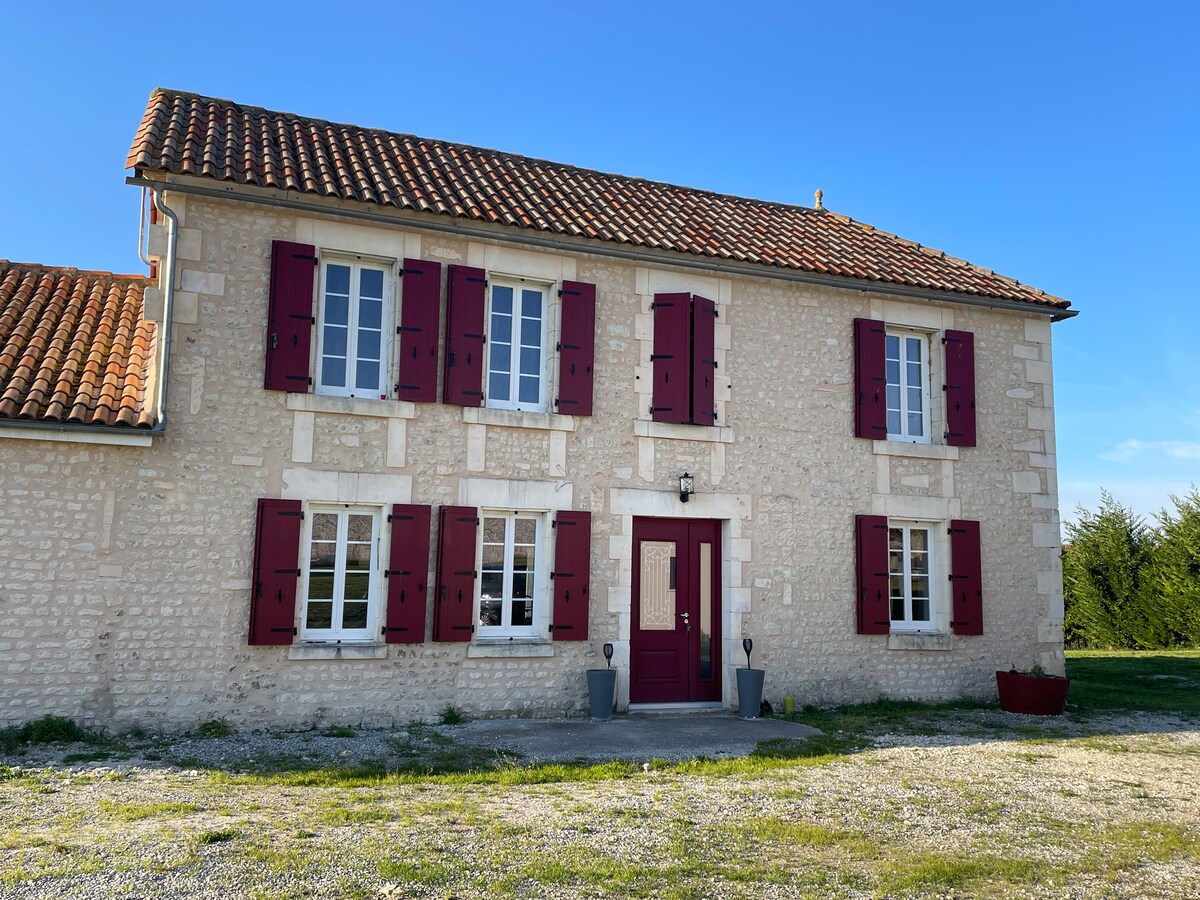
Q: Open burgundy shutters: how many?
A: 12